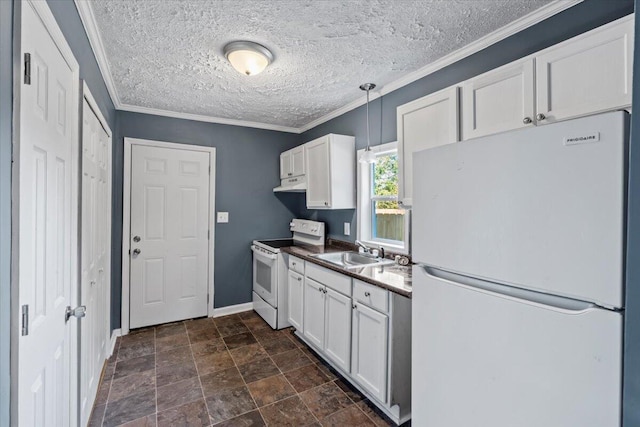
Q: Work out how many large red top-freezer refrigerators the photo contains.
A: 0